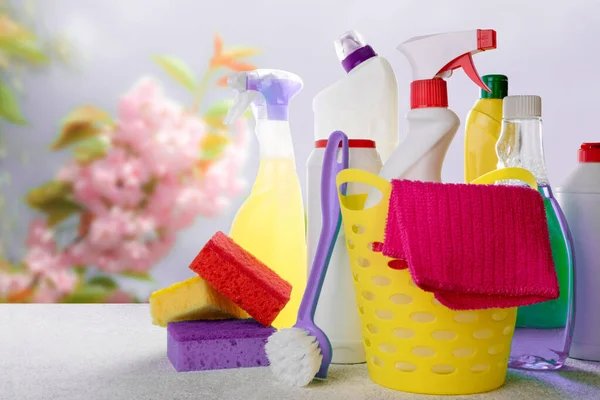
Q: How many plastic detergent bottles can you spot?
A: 7